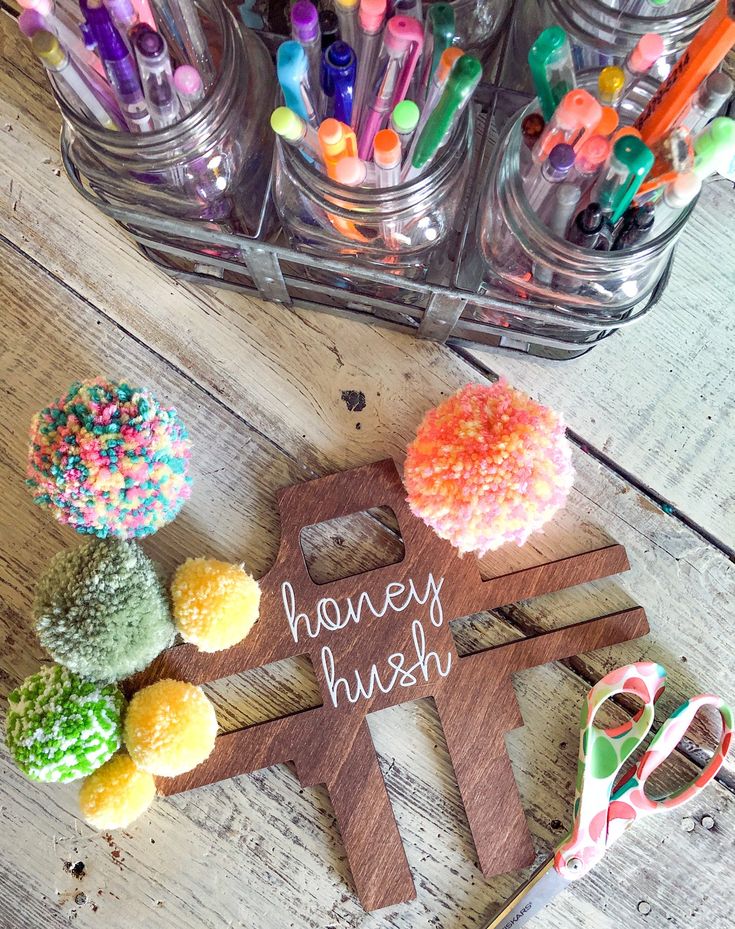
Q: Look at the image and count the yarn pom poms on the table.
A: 7